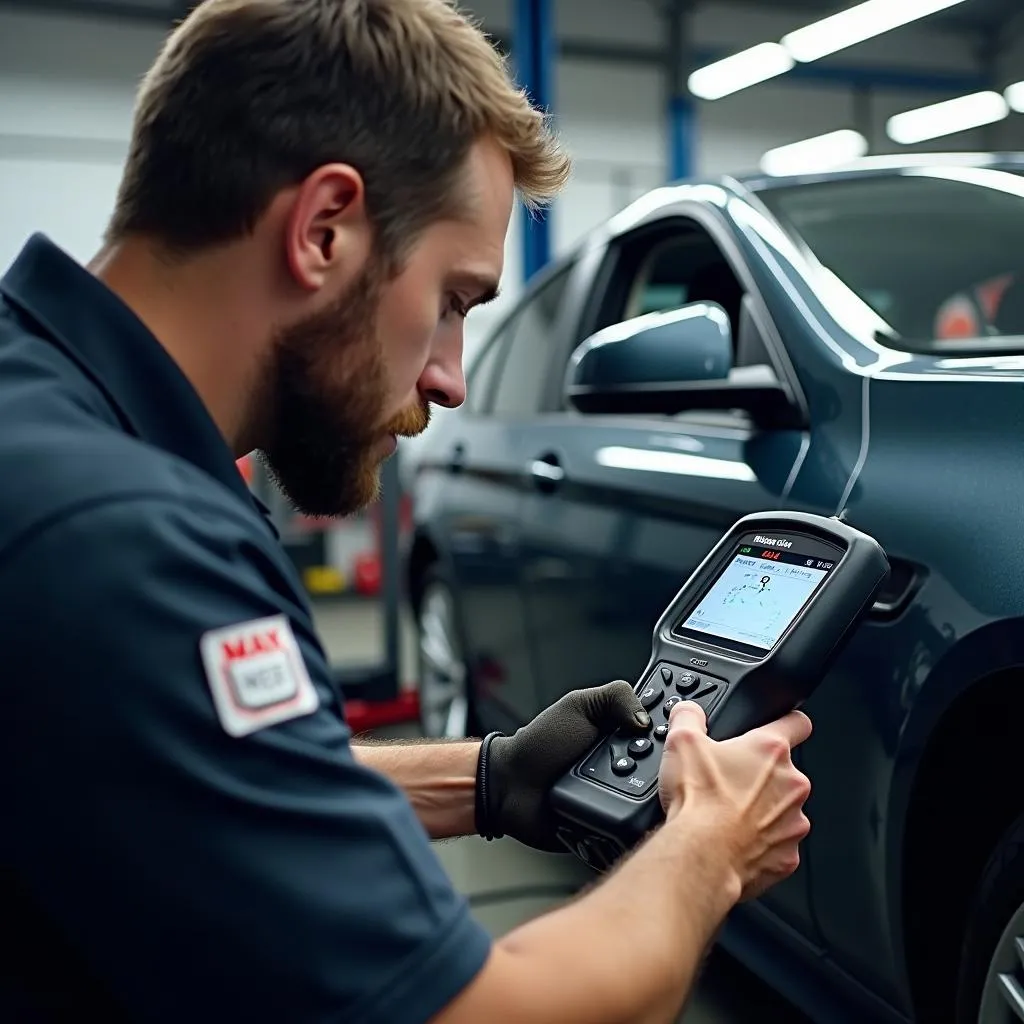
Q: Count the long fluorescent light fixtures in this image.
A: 5